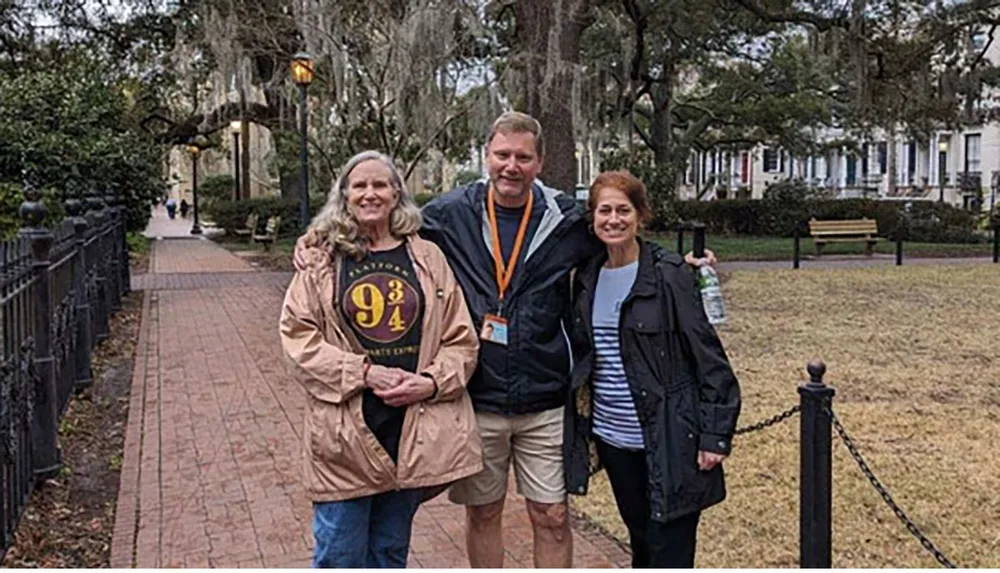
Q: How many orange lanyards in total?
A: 1